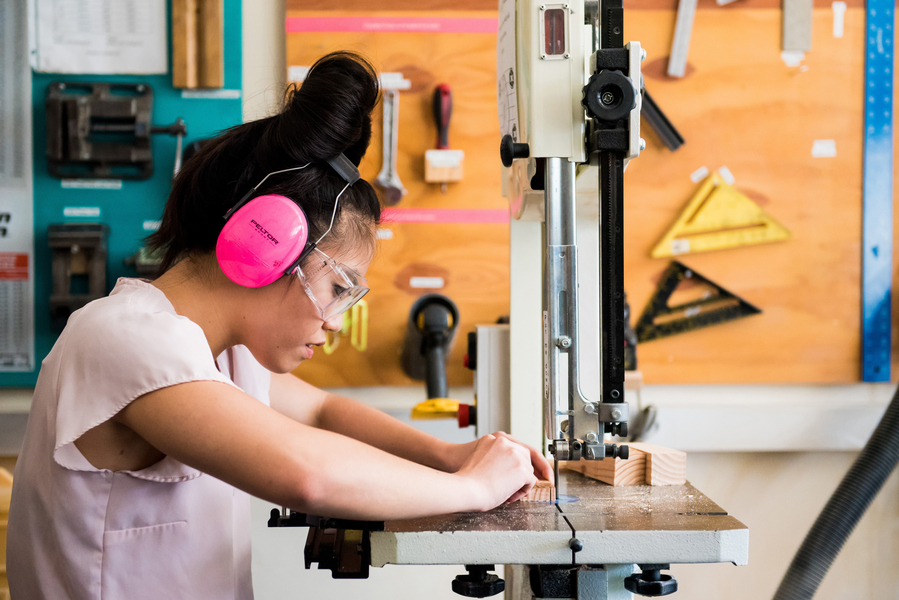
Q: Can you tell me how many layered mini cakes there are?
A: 0